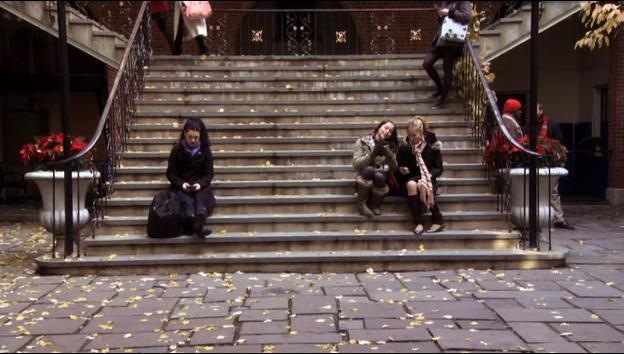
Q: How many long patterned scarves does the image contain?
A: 1